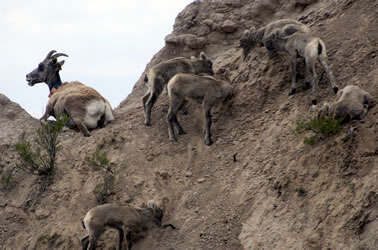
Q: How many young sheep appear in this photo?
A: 6